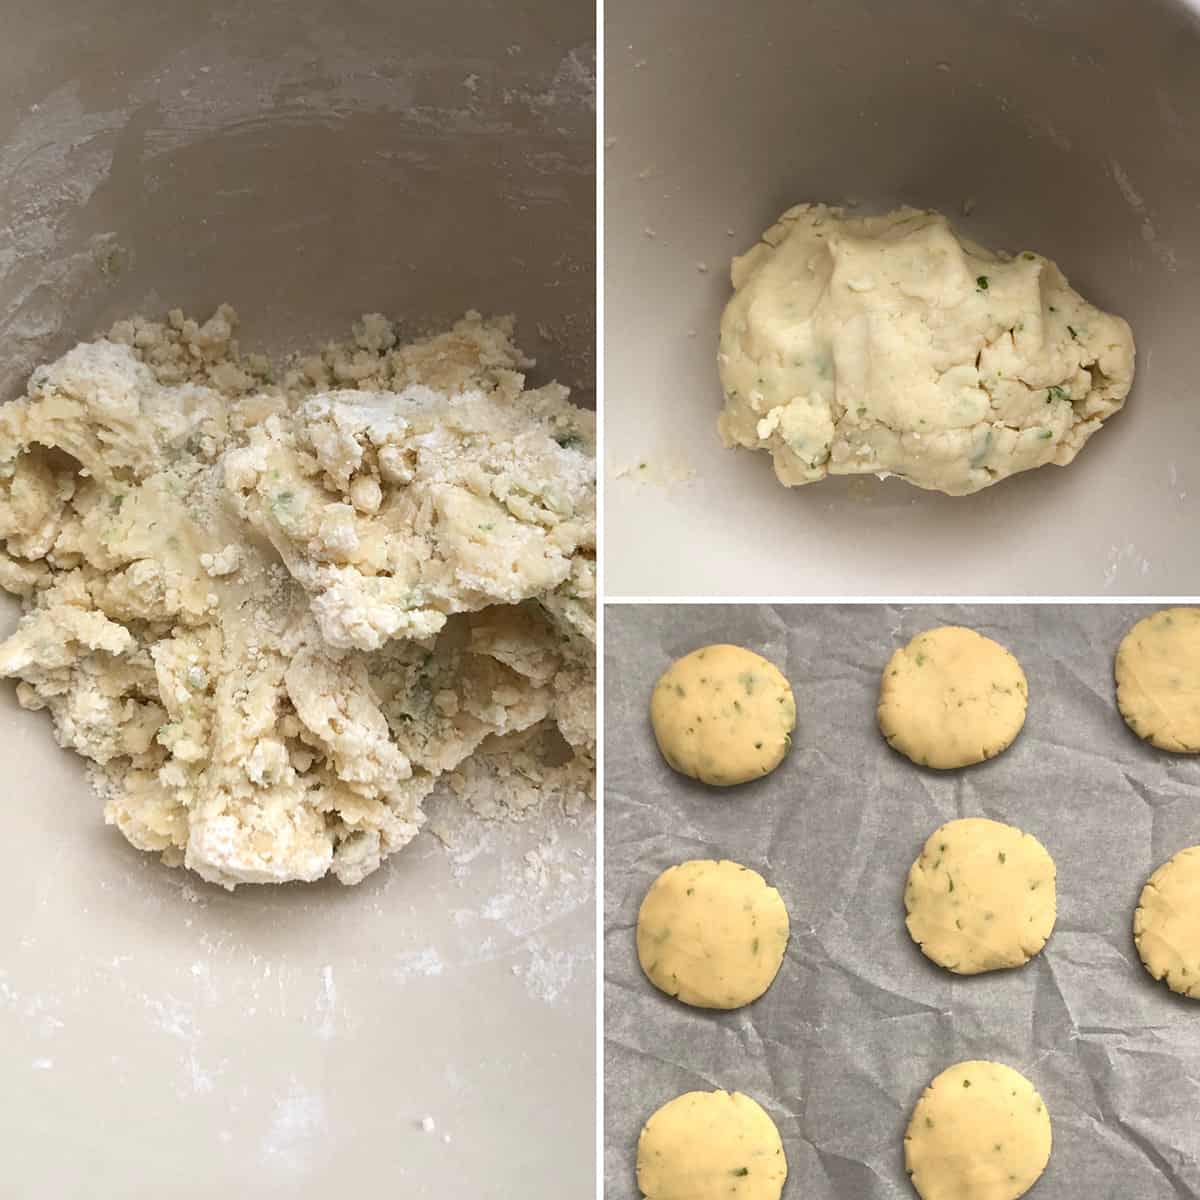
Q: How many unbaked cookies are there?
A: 8